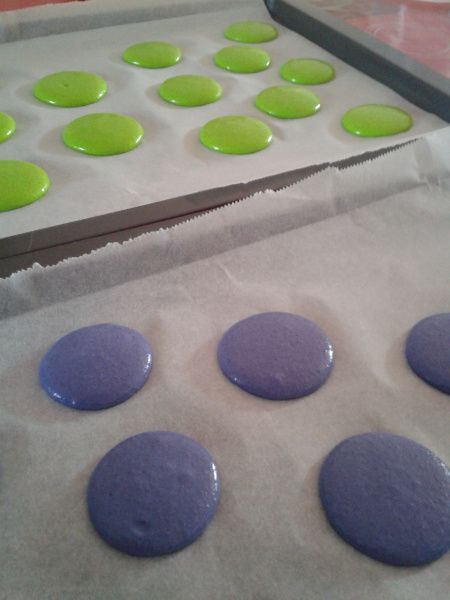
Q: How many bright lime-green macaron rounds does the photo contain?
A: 12